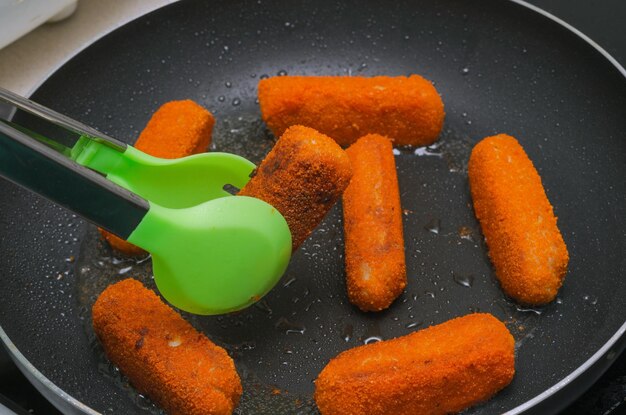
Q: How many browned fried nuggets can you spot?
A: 7